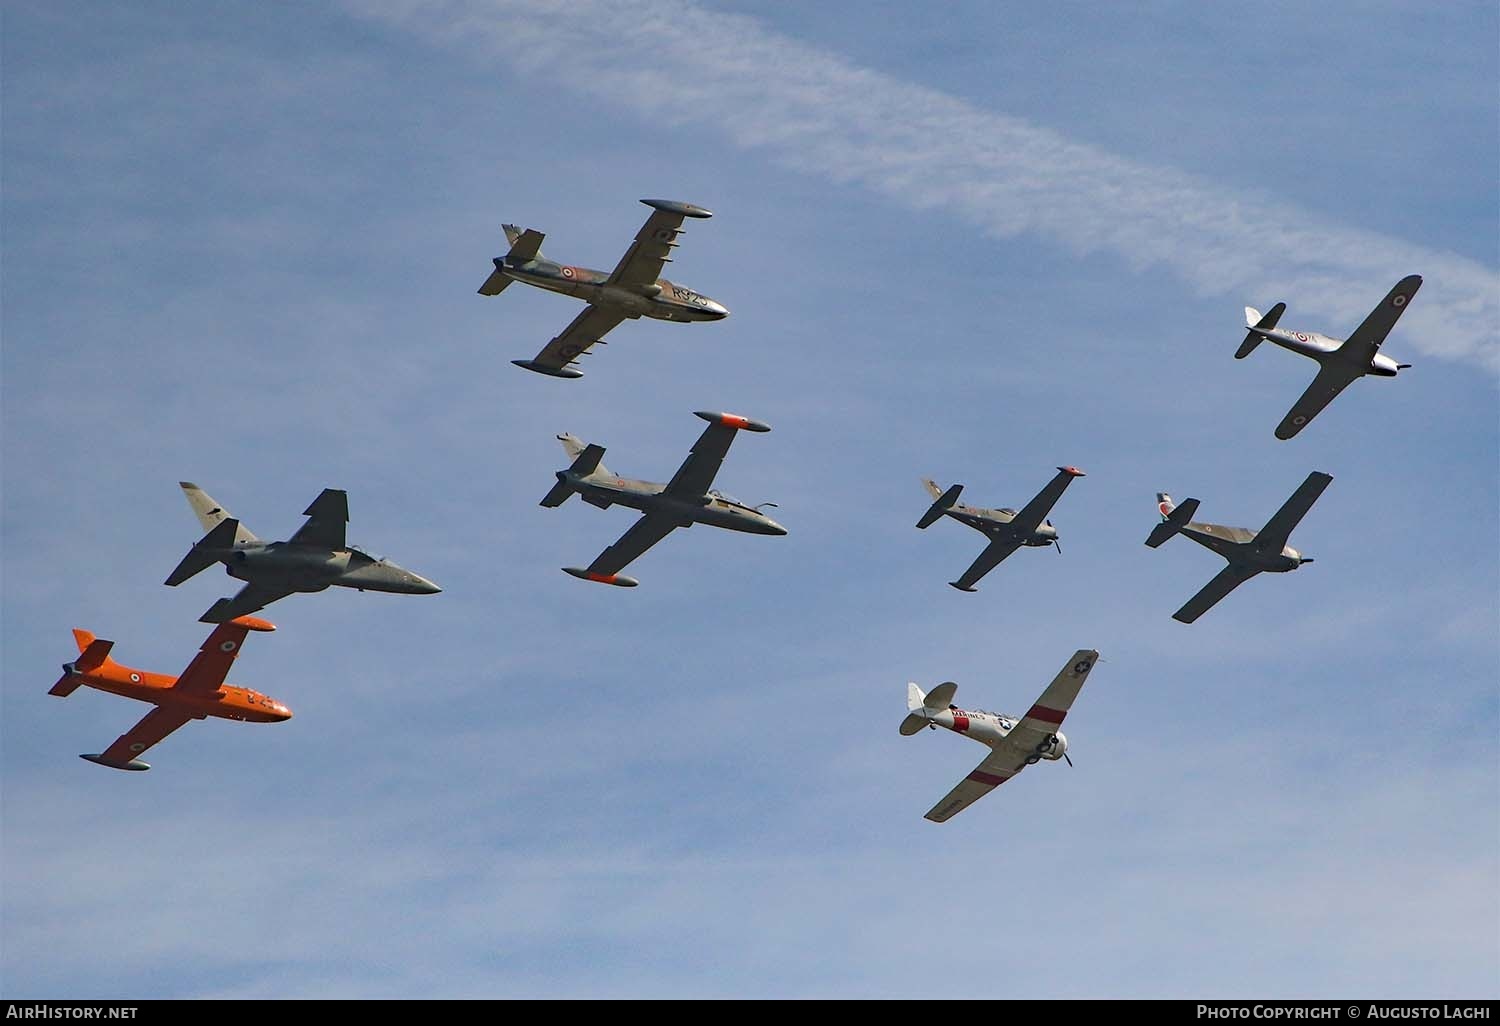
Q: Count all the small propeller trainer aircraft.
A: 4